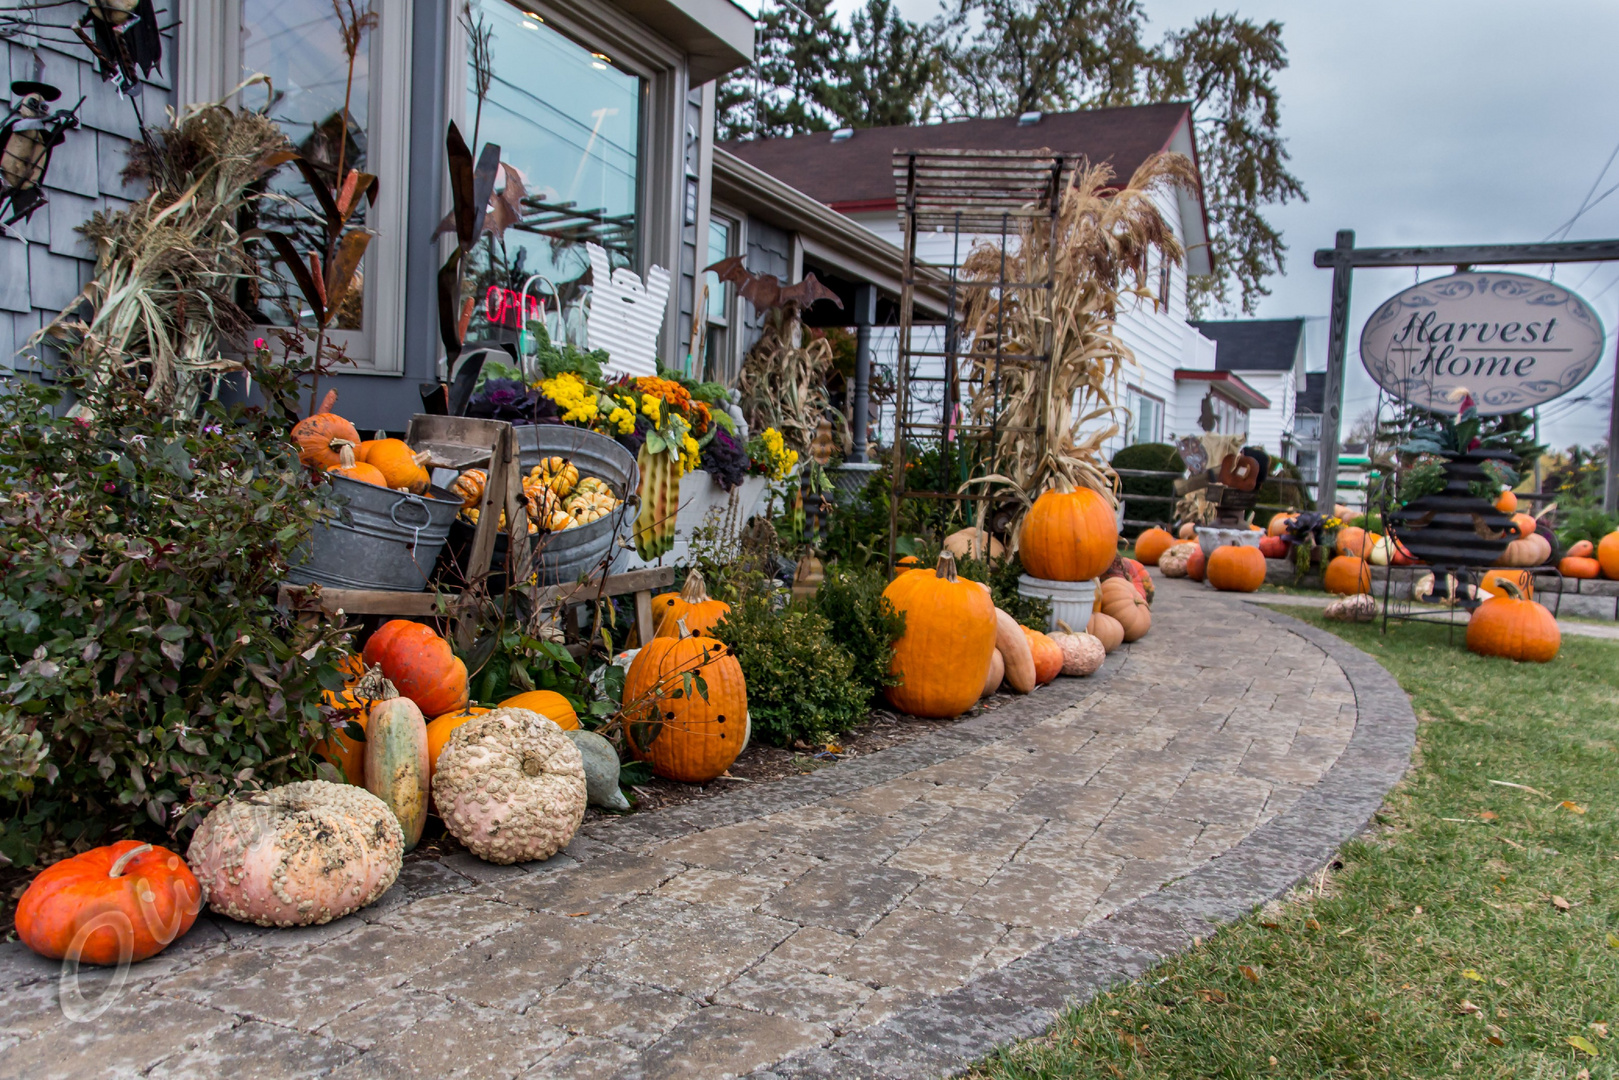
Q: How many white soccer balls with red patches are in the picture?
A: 0